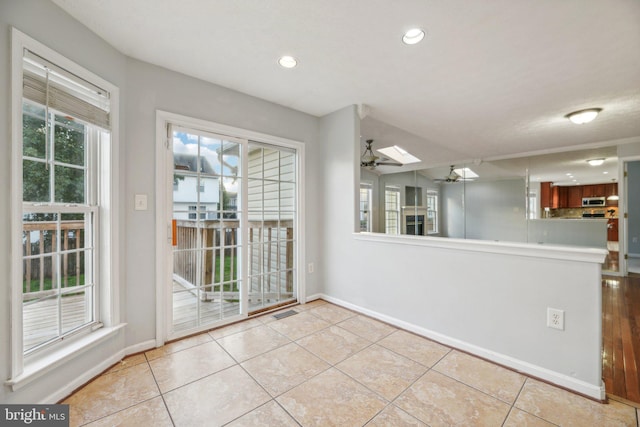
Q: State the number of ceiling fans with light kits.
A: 2